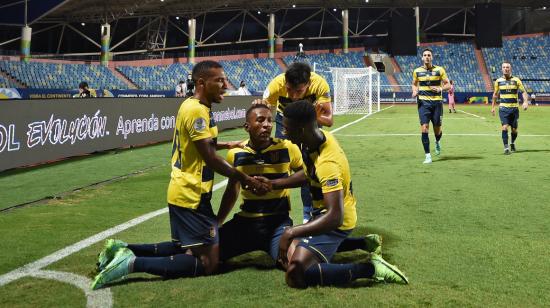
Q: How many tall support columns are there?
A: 6